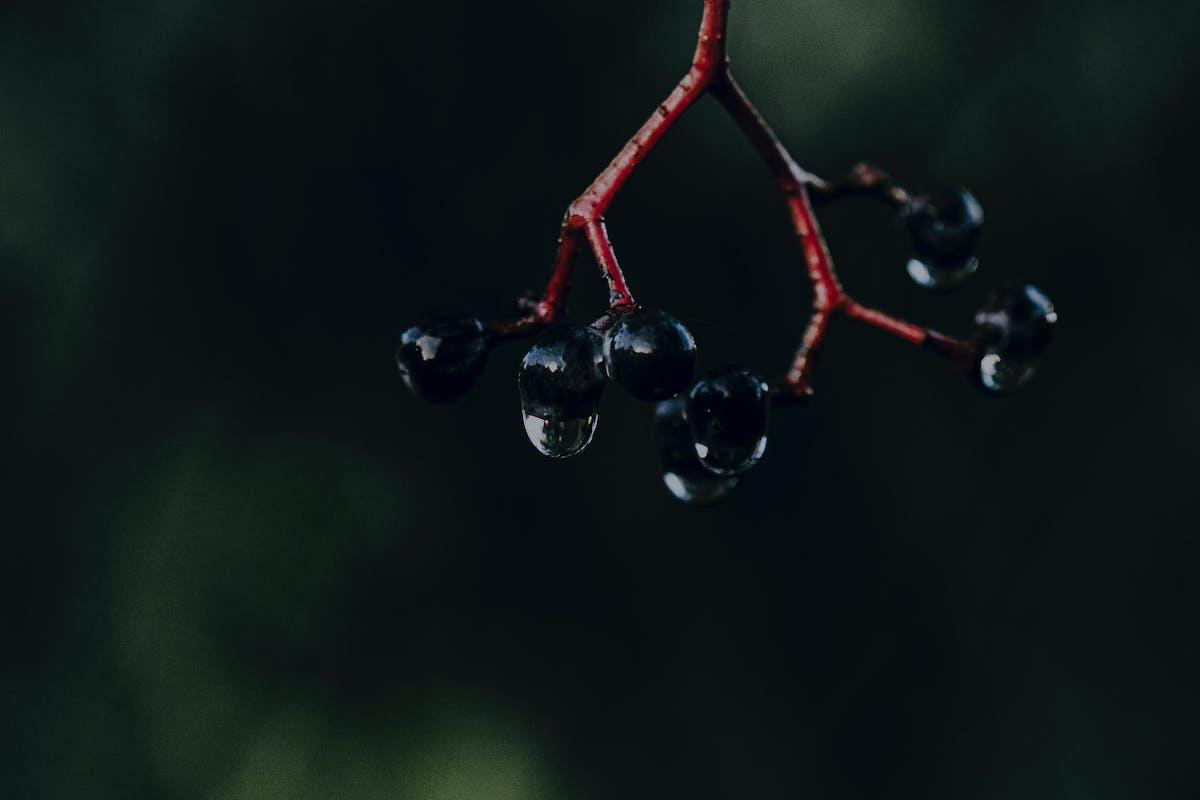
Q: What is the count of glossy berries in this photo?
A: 7